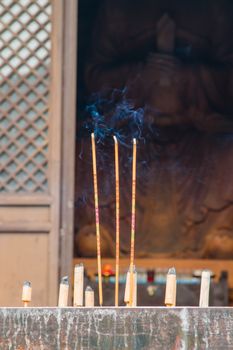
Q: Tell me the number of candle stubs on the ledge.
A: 7